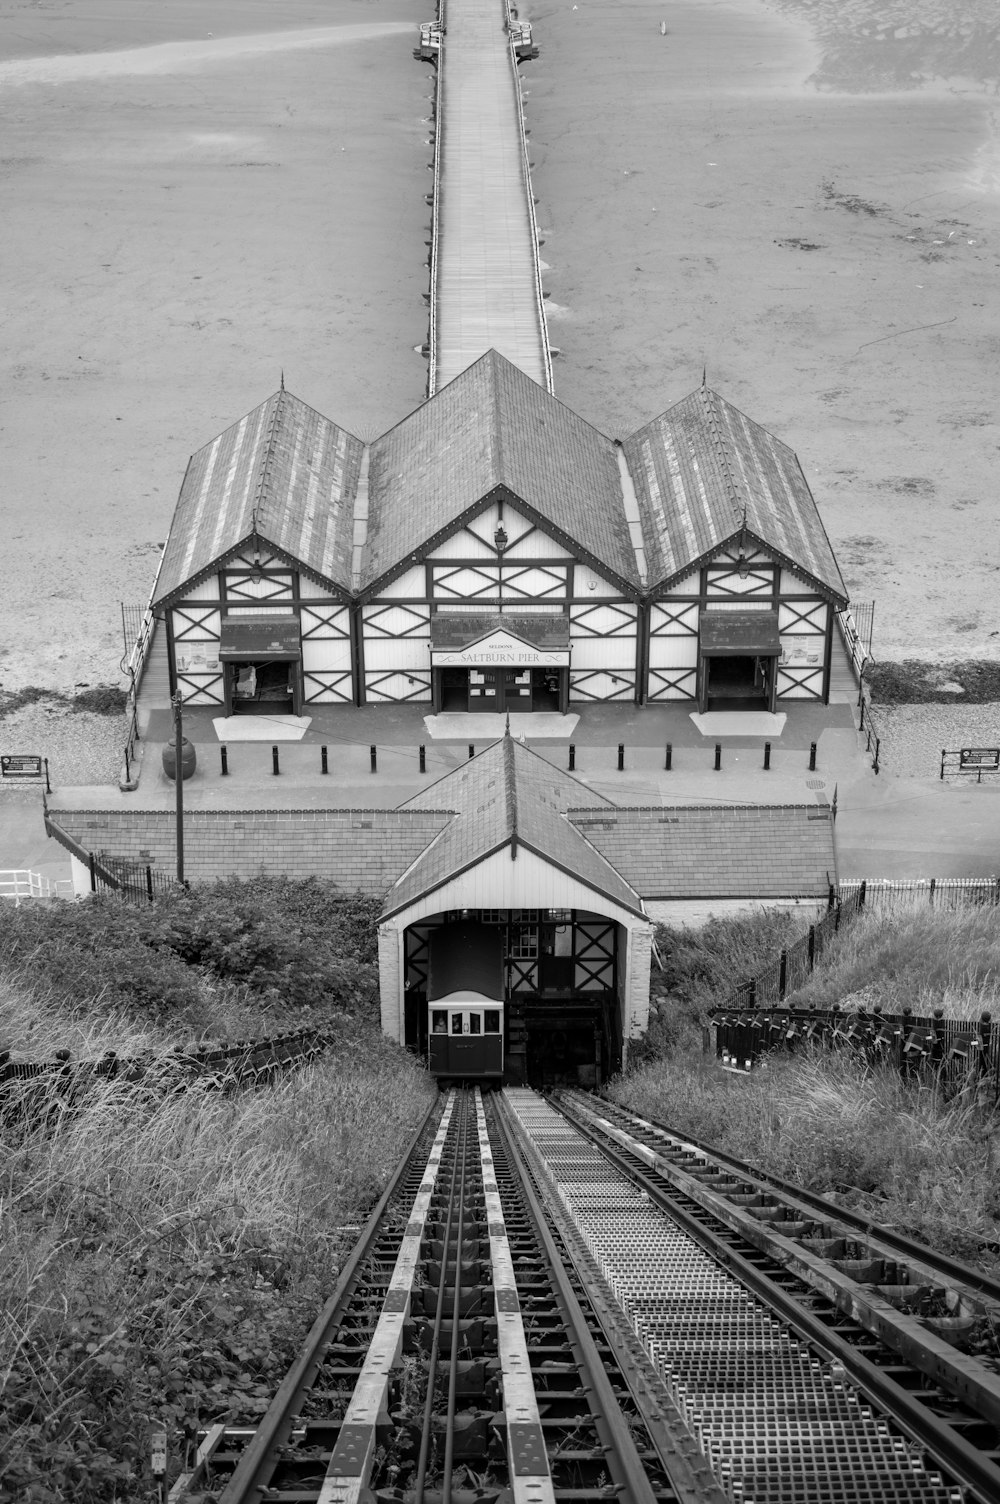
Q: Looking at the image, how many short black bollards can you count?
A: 12